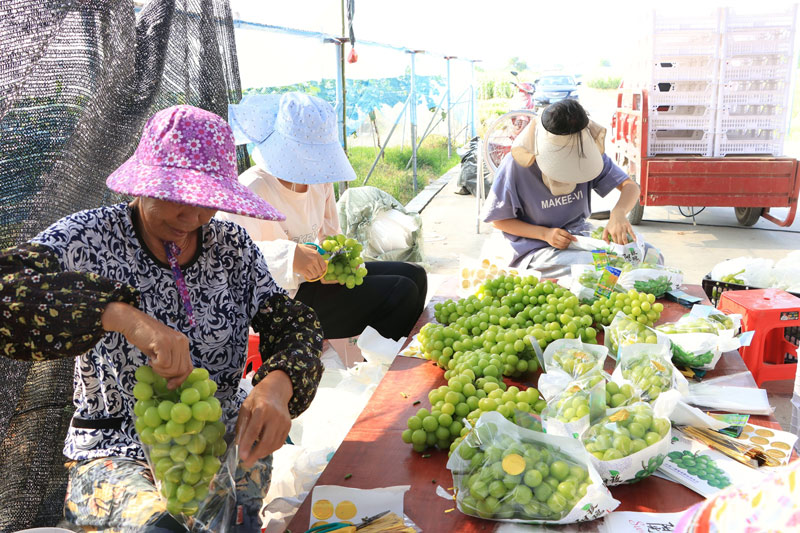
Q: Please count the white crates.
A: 12